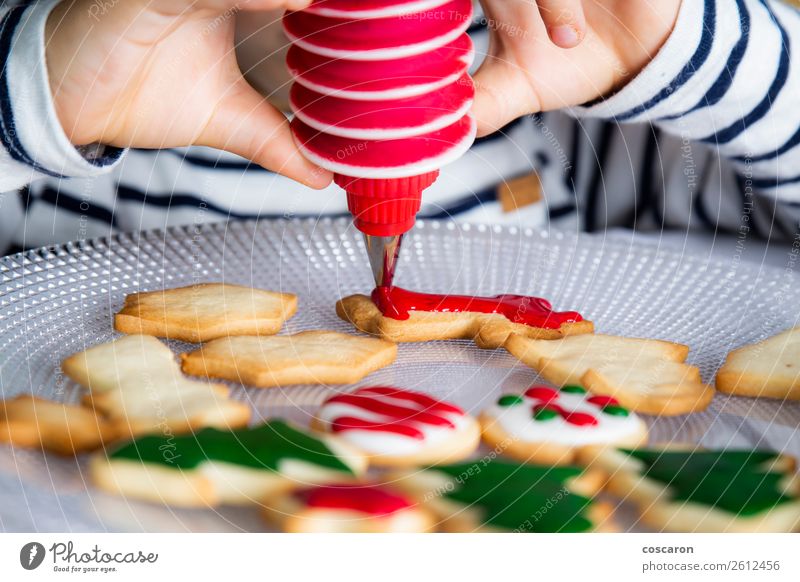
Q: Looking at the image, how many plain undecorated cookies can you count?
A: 6